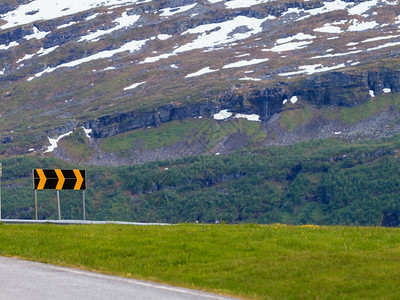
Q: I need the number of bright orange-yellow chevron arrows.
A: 3